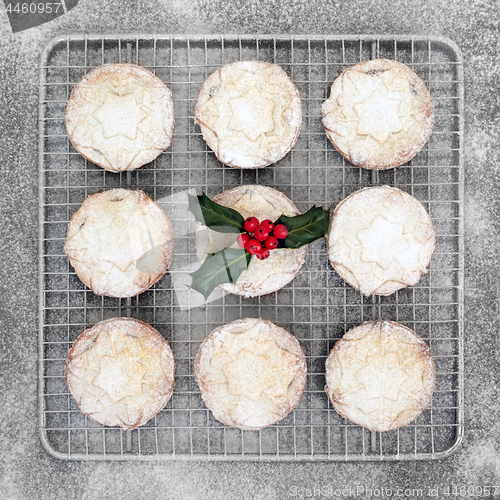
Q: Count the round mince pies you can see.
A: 9